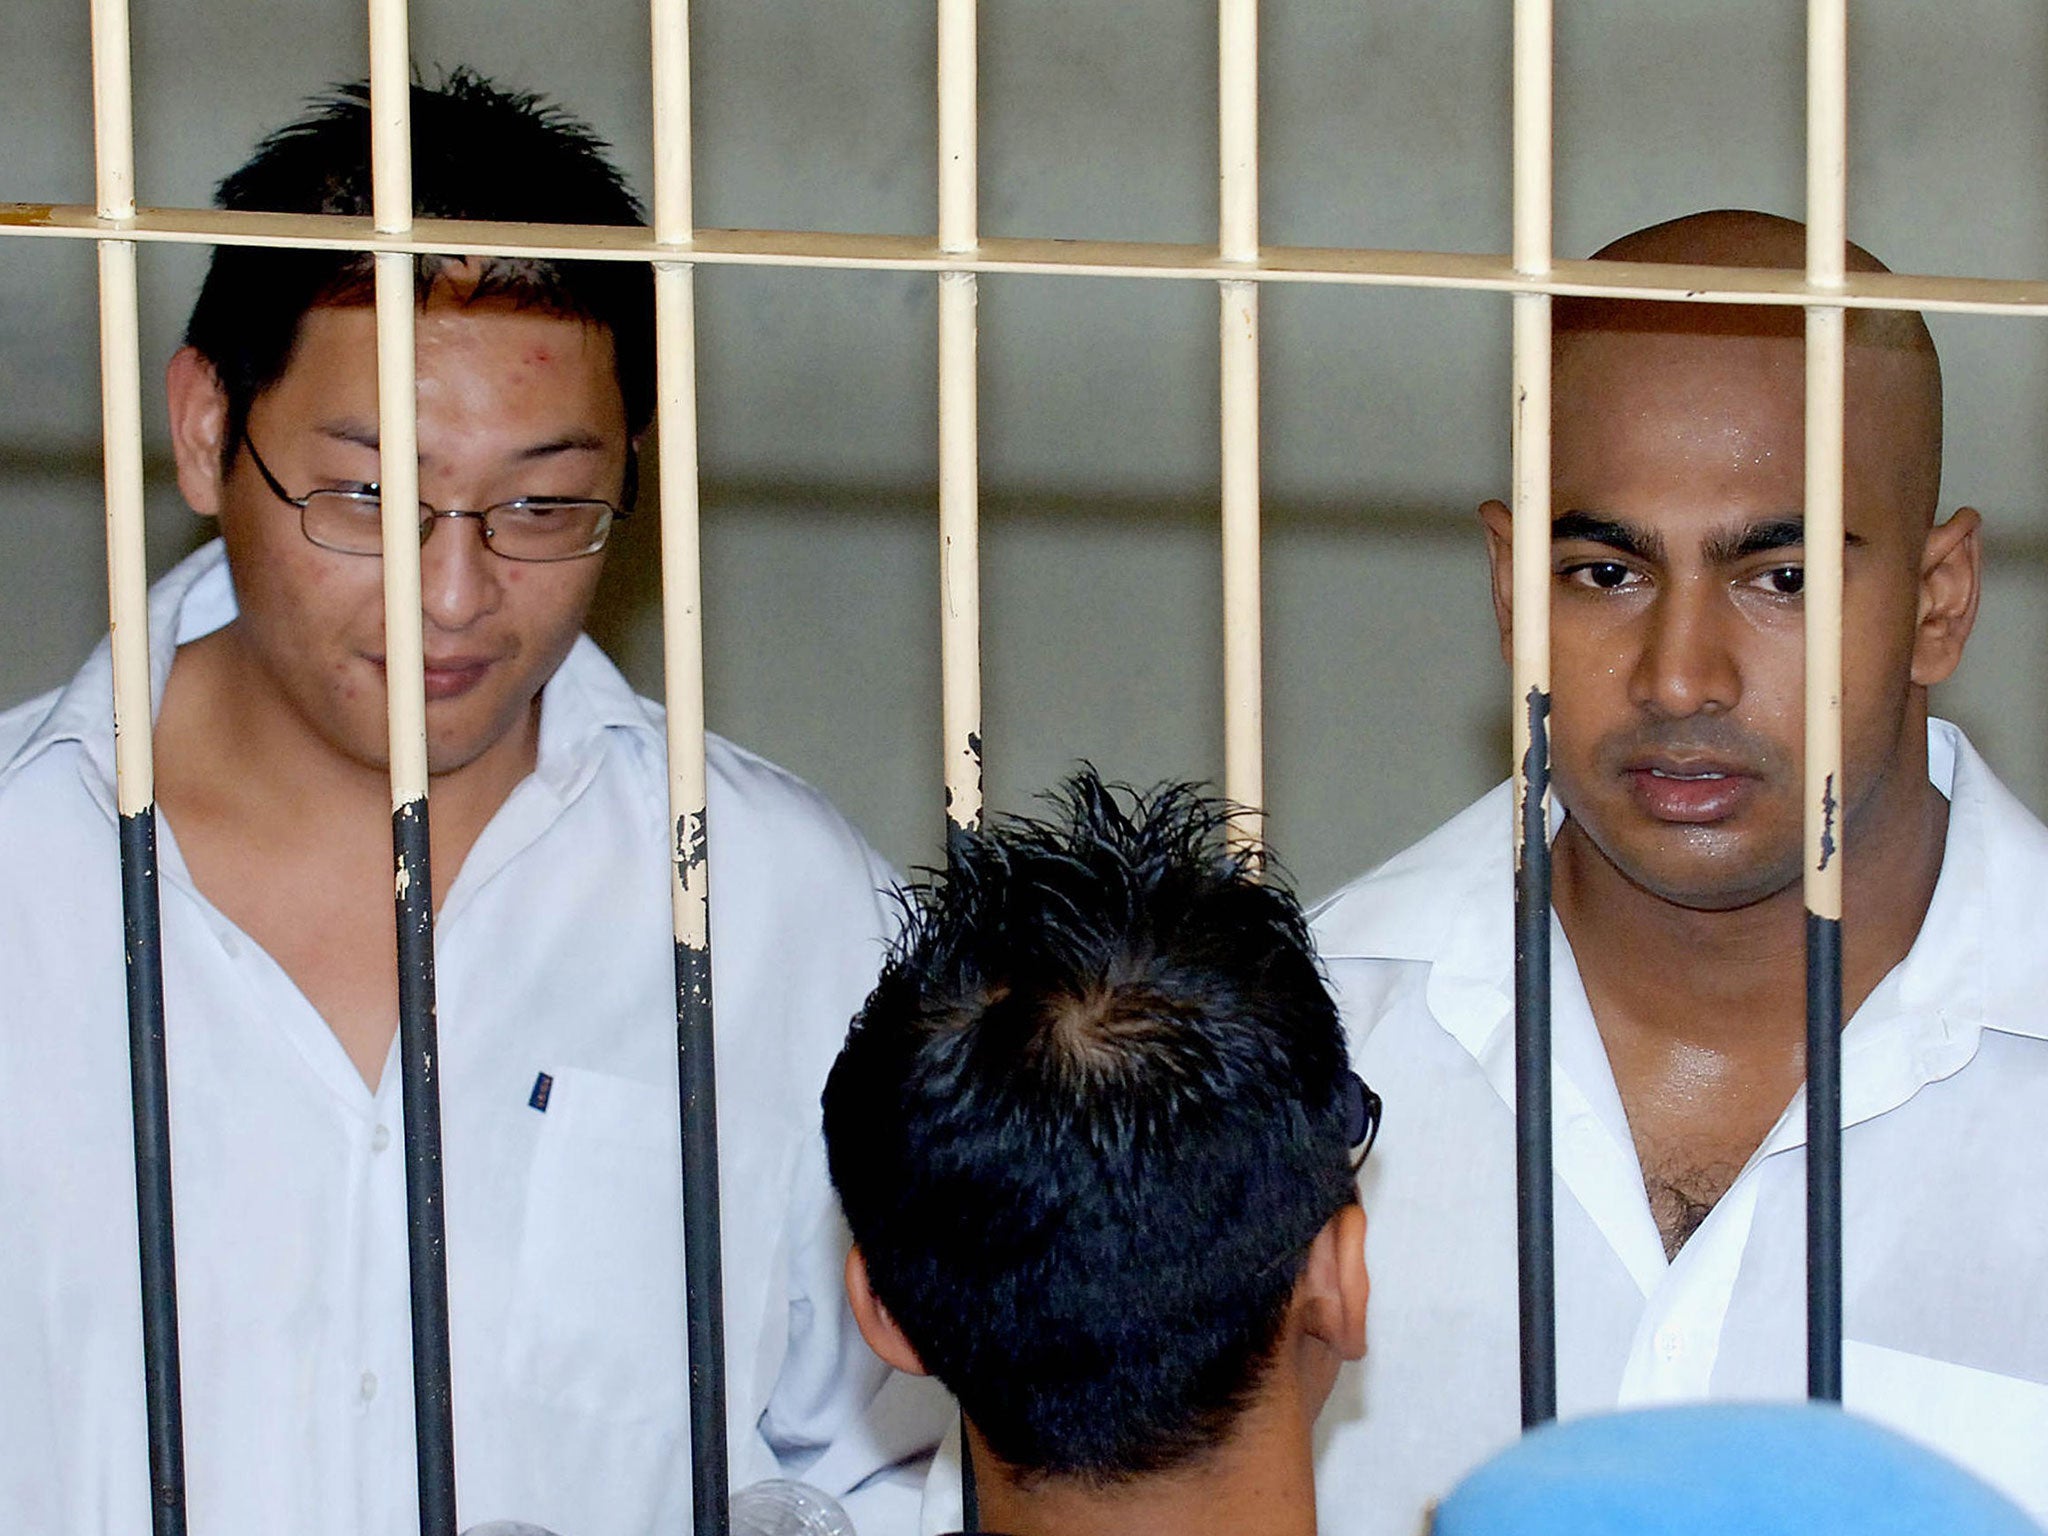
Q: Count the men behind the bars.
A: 2